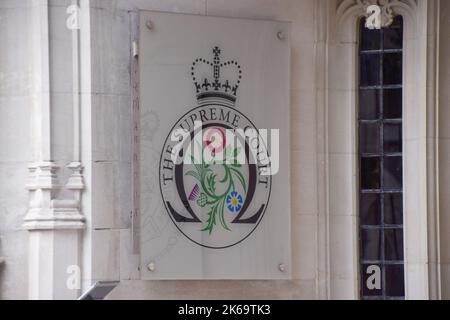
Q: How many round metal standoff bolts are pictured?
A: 4